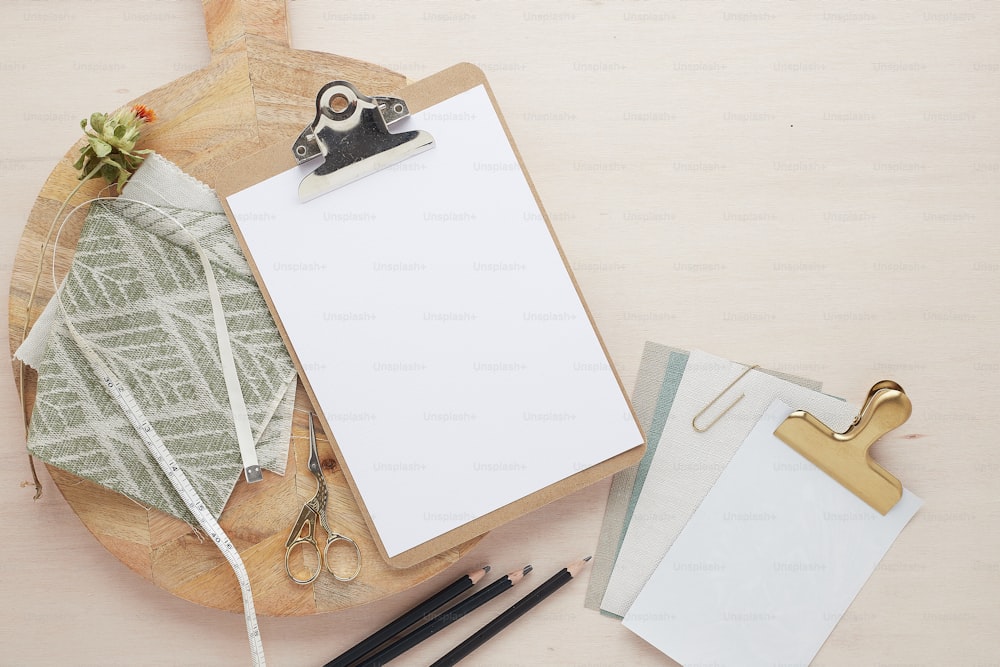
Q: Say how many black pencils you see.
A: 3